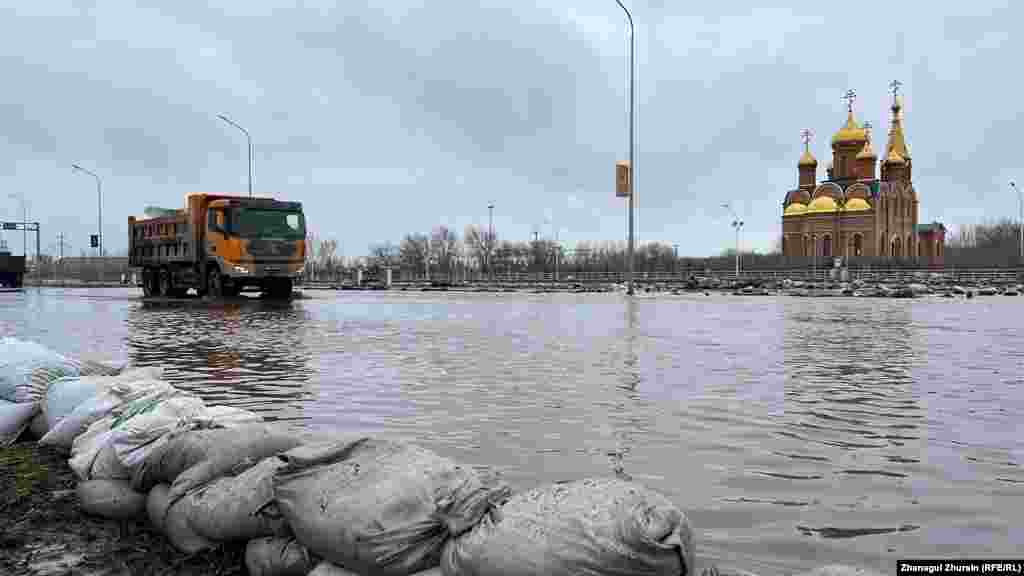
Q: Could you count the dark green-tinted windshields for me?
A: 1